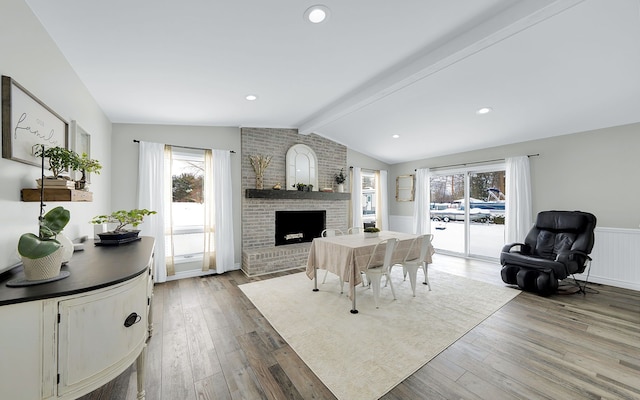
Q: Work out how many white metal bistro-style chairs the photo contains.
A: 4